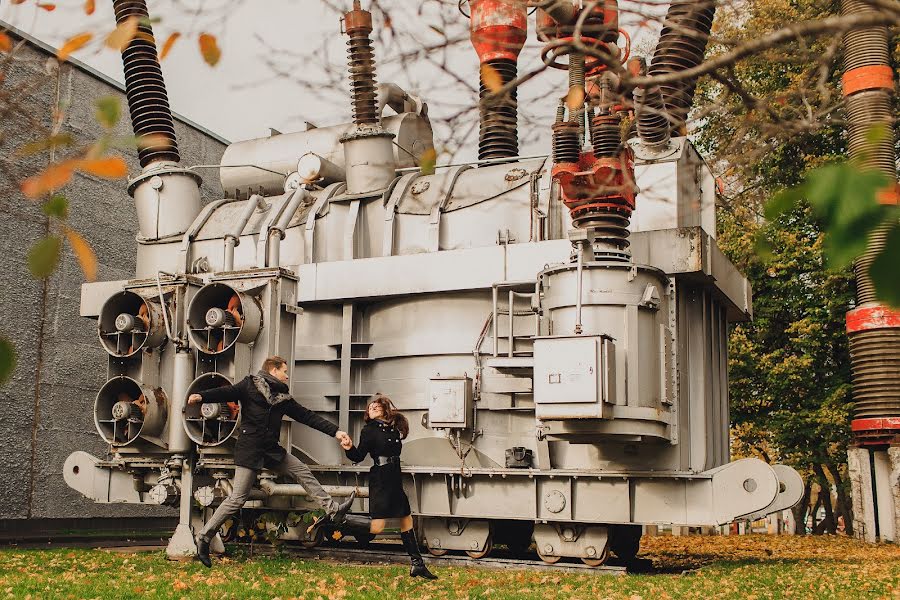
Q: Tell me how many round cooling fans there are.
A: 4